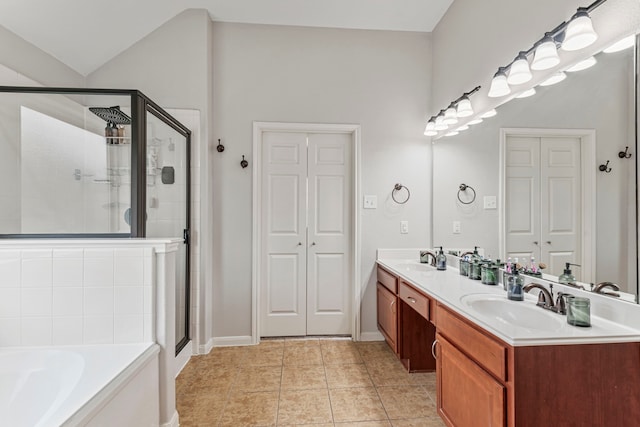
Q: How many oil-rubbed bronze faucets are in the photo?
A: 2